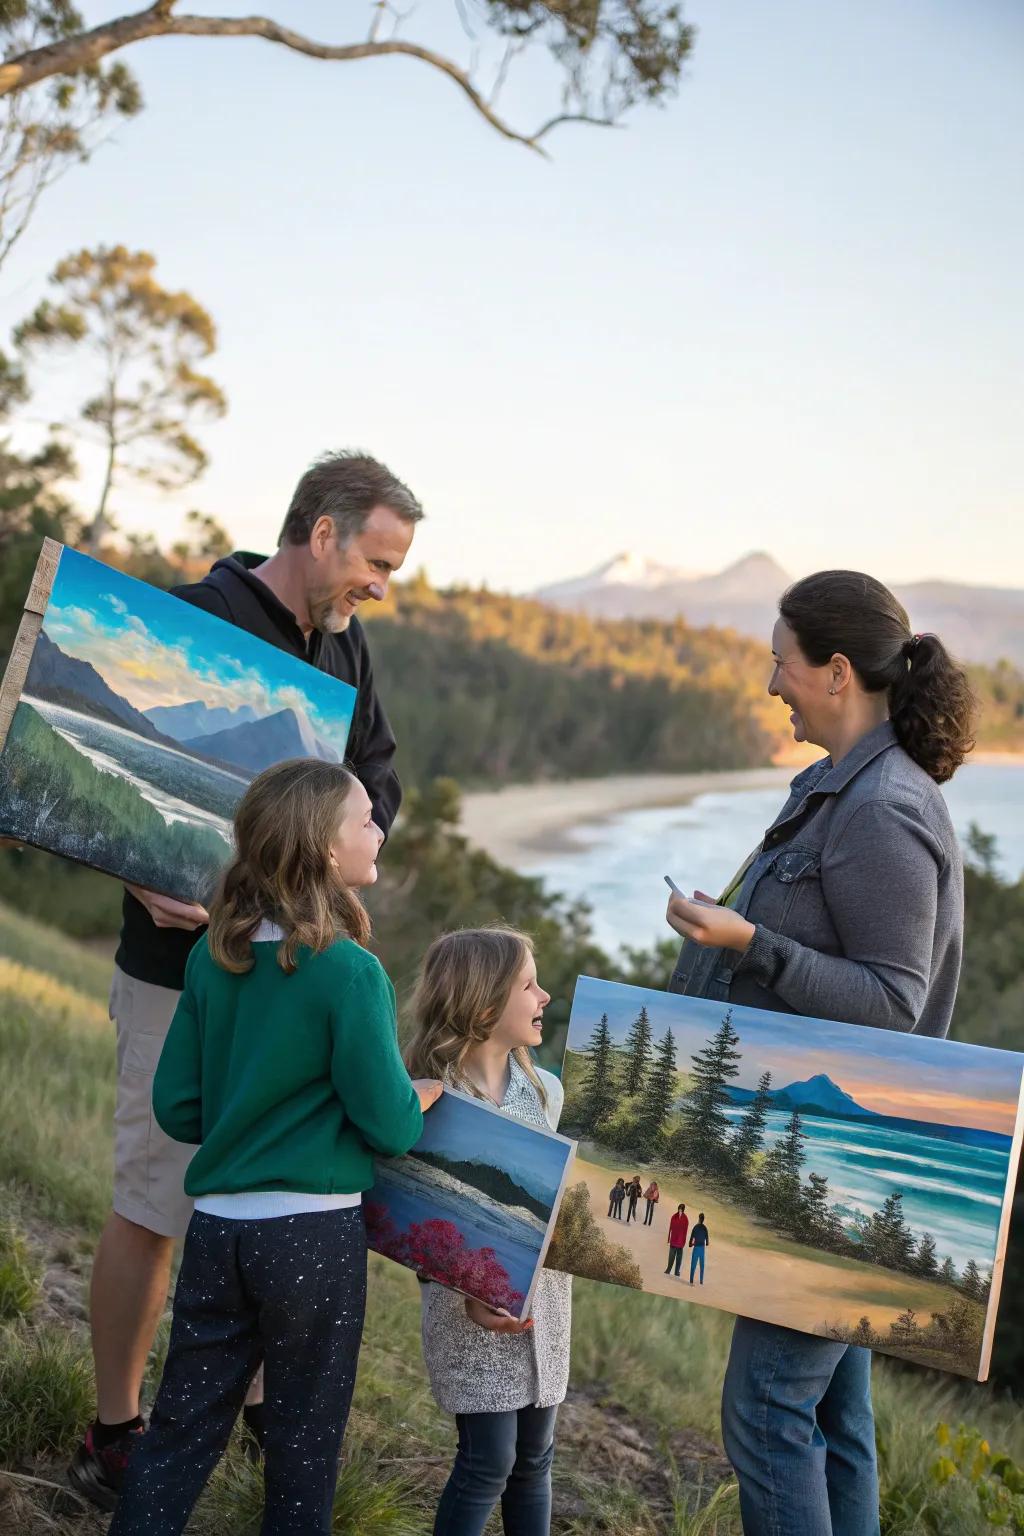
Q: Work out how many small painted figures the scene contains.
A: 5